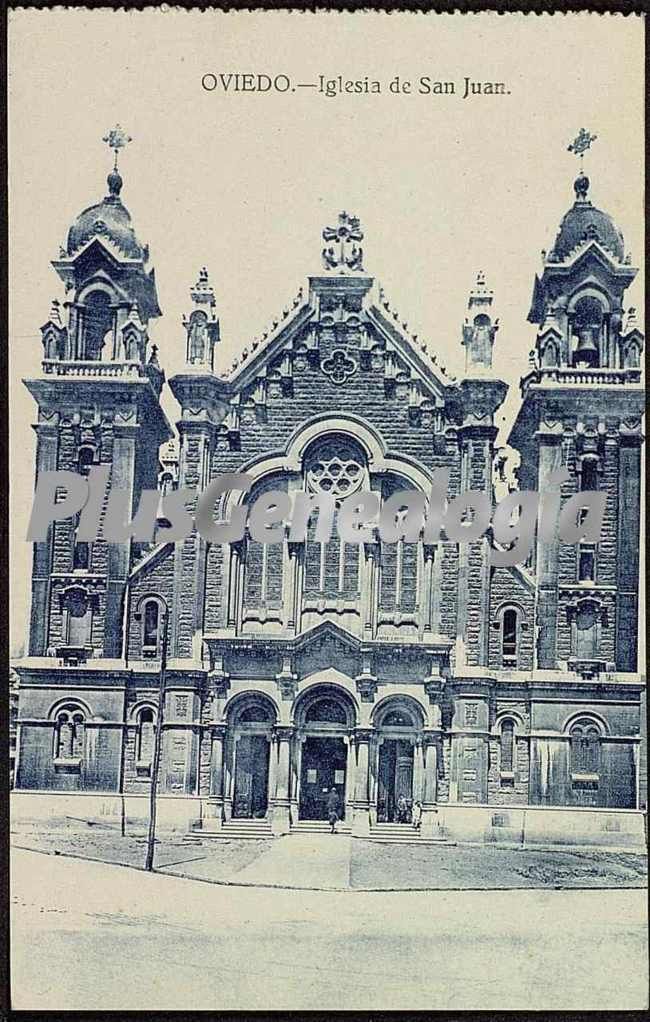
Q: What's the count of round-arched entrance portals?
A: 3